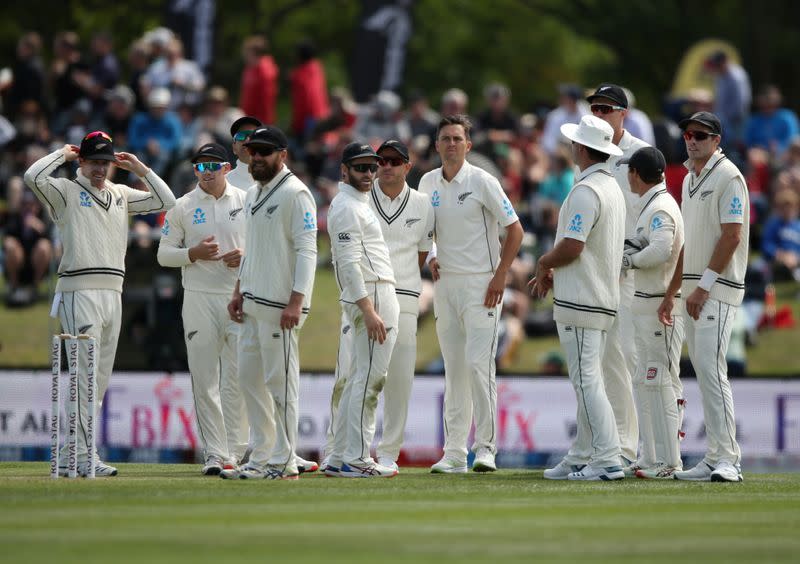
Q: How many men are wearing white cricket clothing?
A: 11